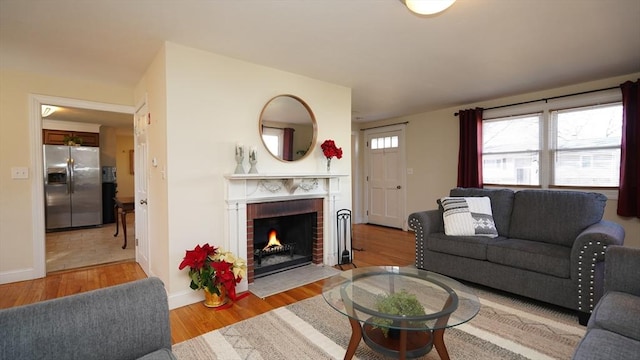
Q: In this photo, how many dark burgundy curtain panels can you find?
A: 2